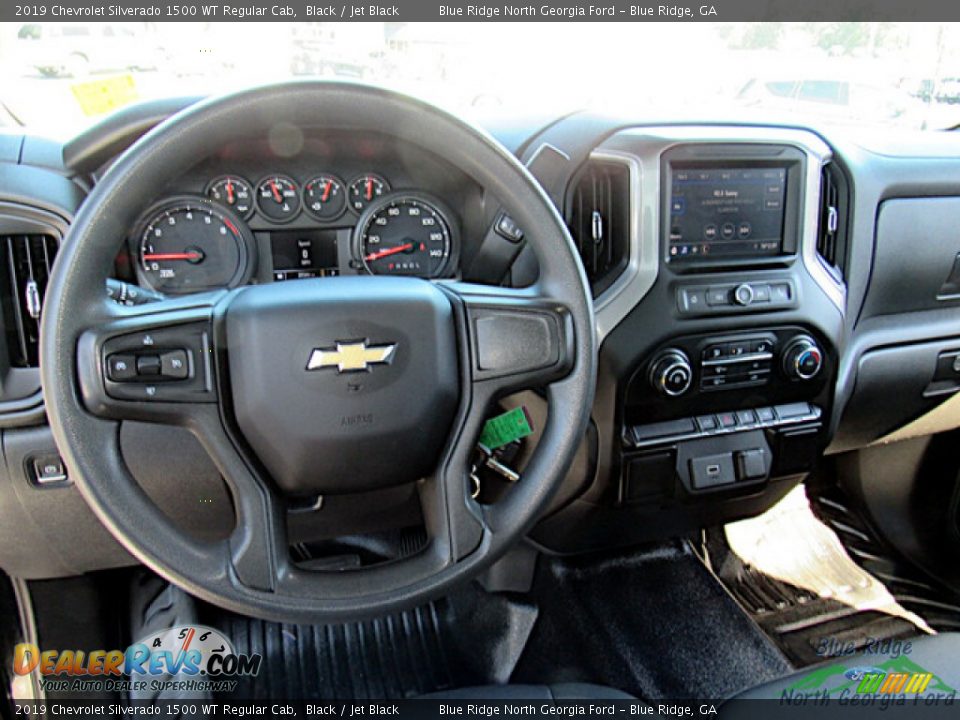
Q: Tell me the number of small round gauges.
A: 4